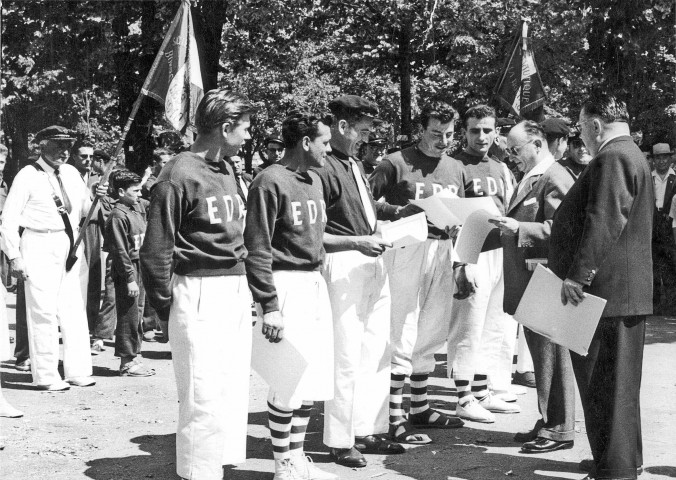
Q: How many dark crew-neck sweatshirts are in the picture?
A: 4